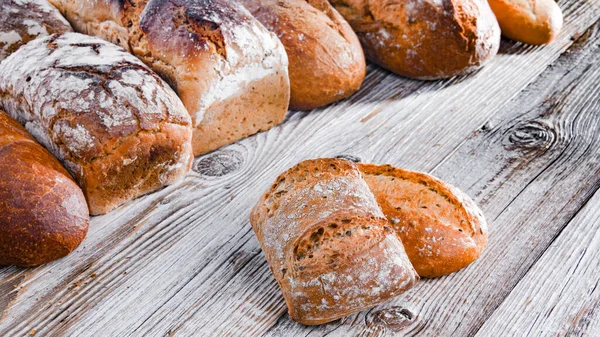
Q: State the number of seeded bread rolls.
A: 2